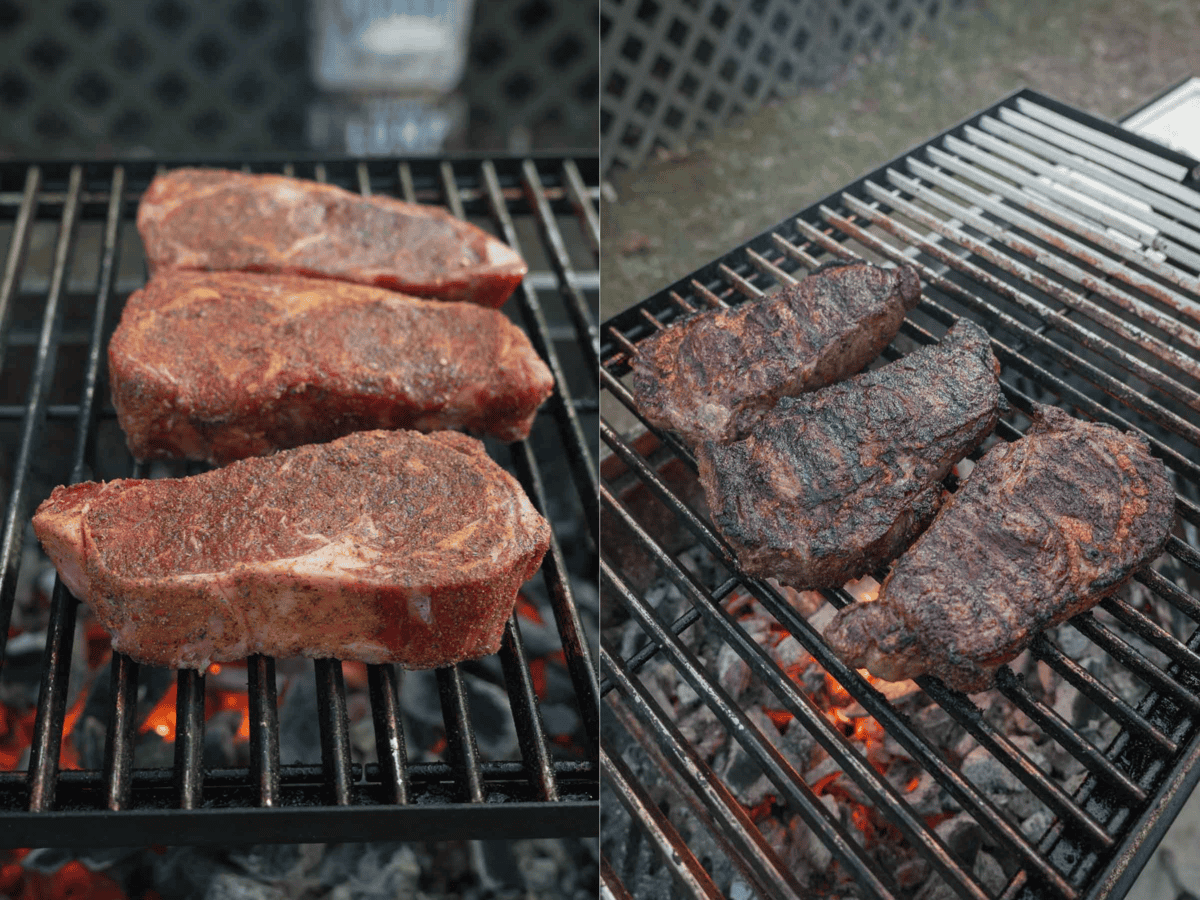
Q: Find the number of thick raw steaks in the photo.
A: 3